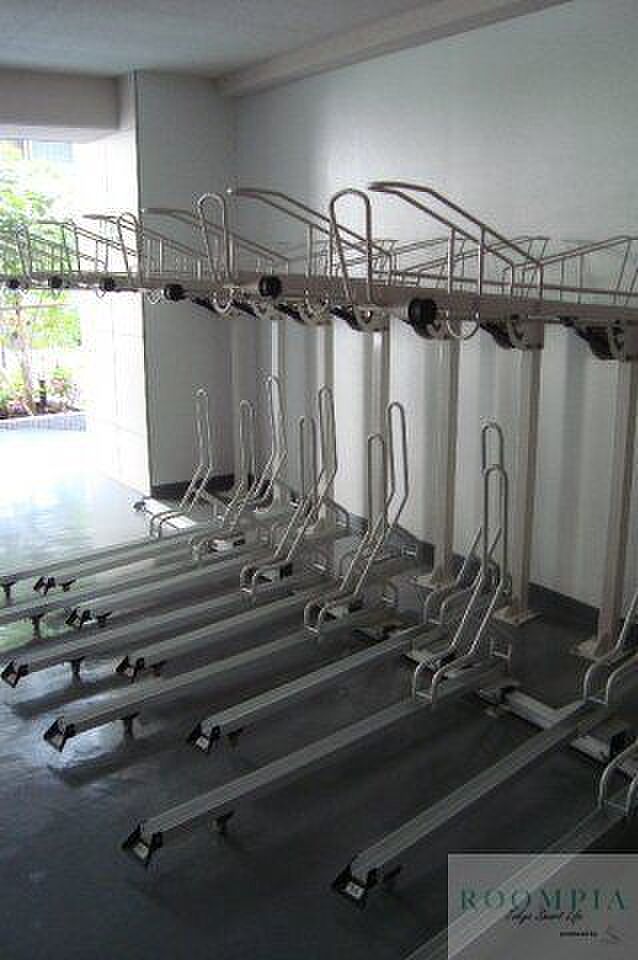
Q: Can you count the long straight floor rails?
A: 11